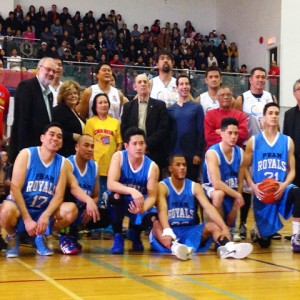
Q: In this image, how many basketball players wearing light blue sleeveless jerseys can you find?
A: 6